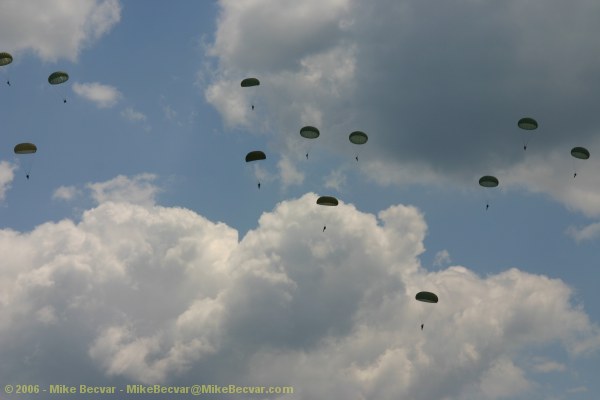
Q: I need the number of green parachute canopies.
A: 12